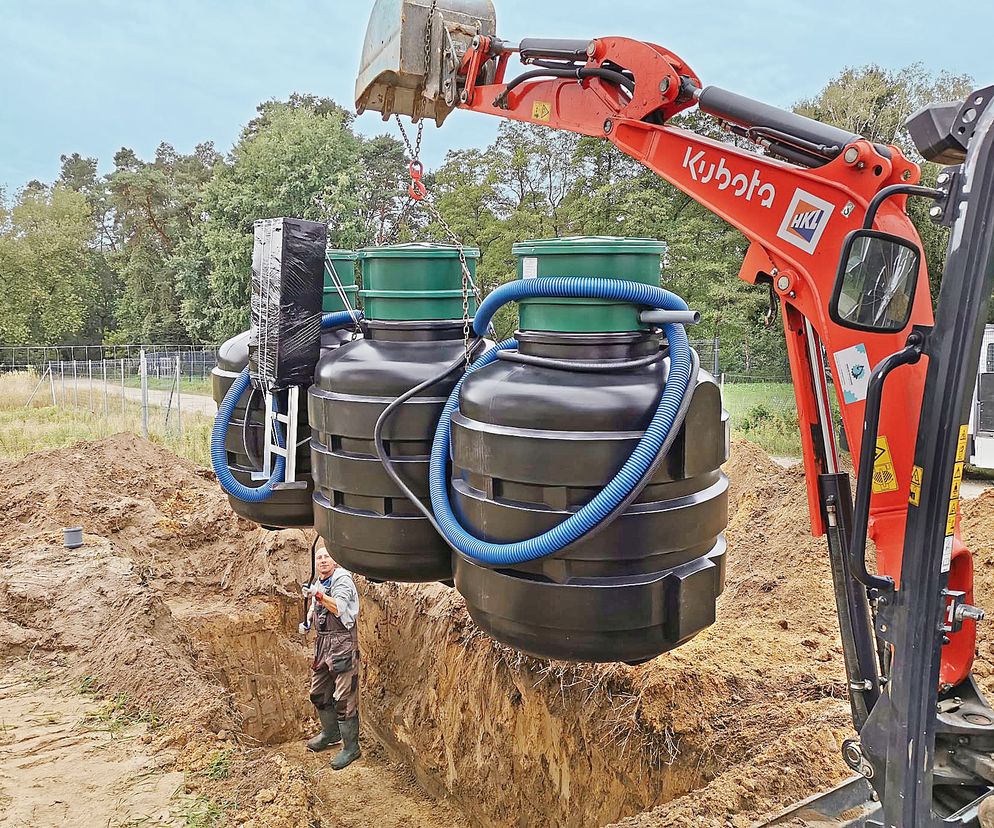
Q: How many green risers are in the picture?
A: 3